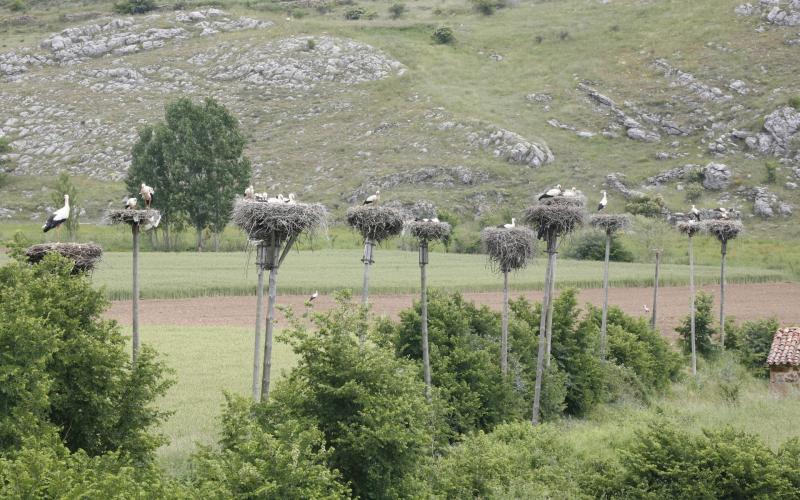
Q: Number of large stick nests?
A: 10